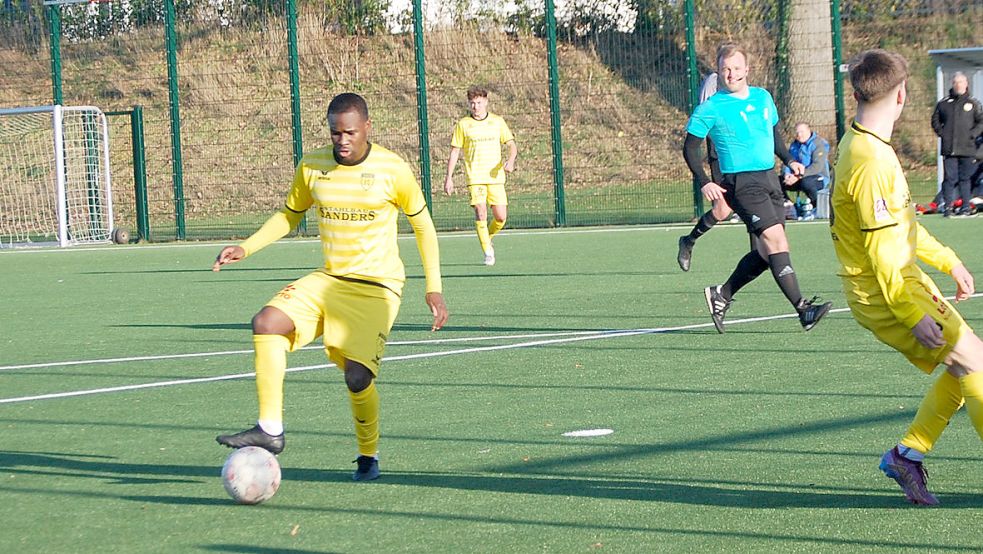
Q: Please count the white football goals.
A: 1